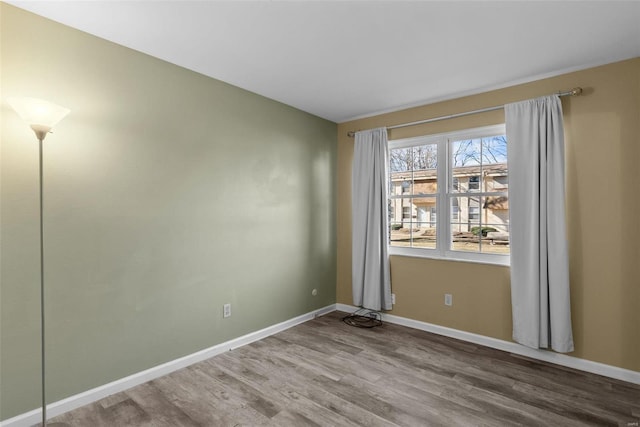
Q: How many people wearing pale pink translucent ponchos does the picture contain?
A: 0